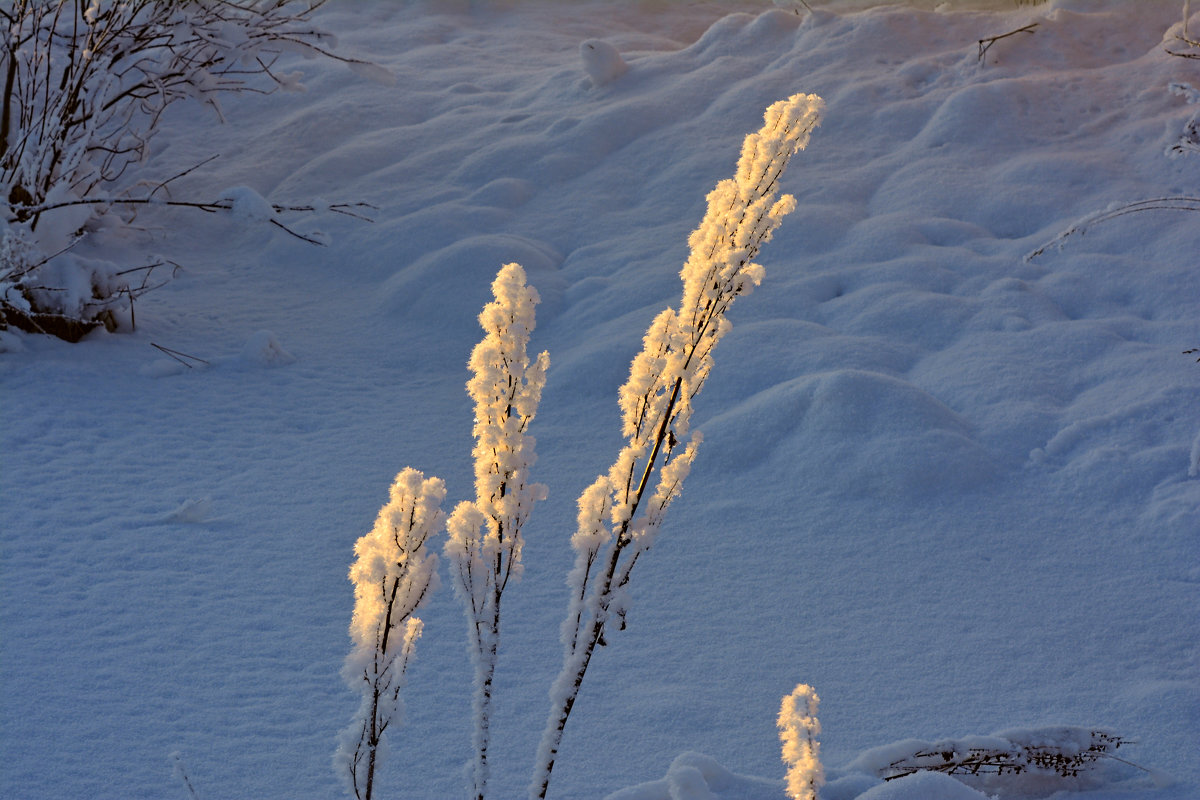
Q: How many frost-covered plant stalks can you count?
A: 4